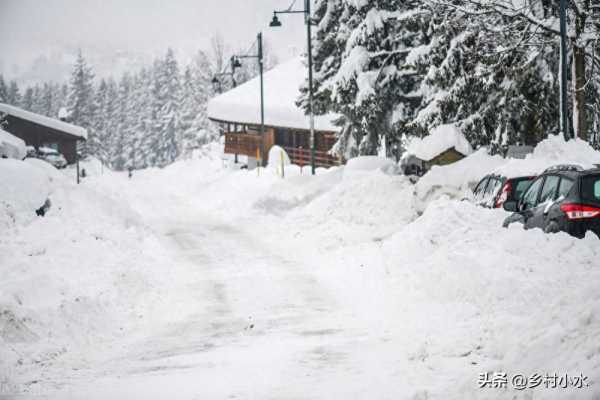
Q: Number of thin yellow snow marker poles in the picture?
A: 2